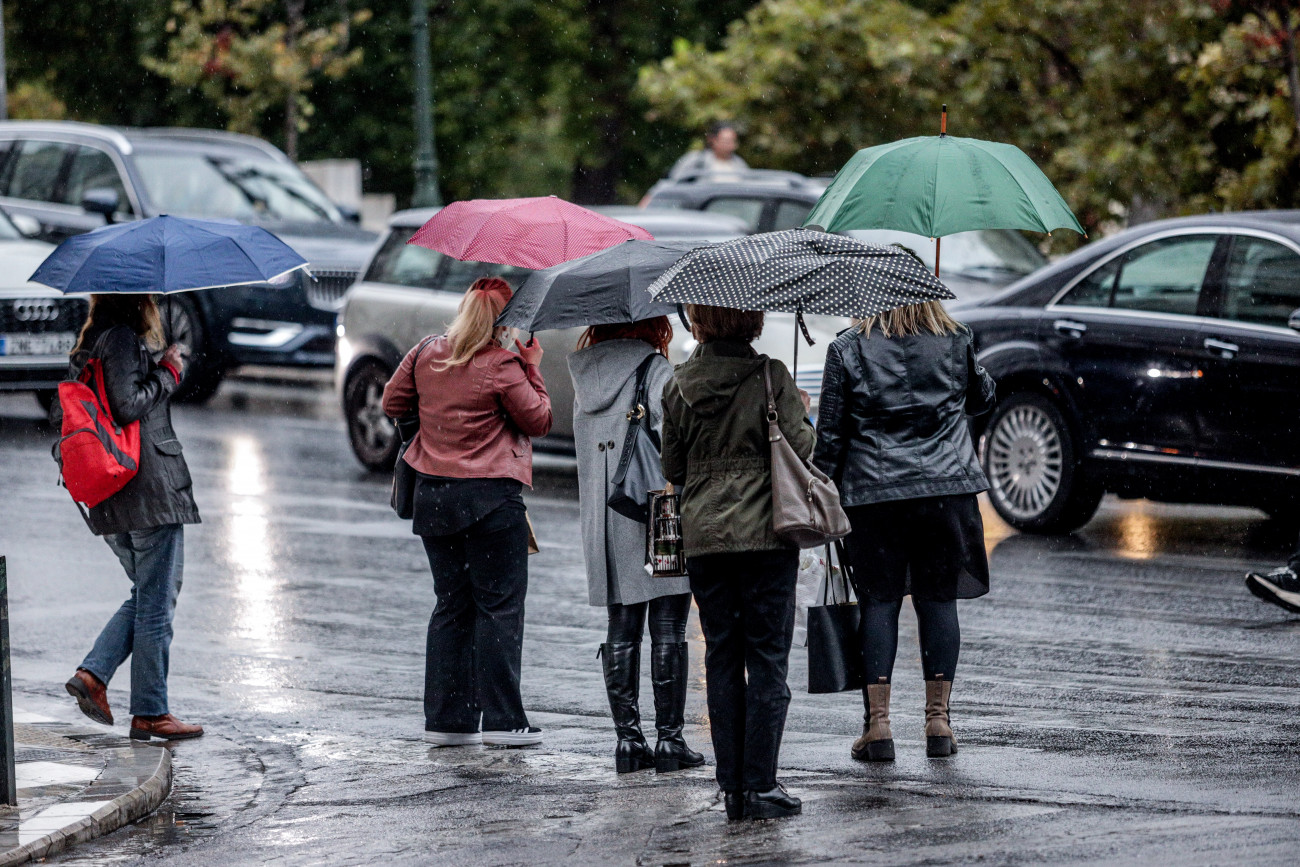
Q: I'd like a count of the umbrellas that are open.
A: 5